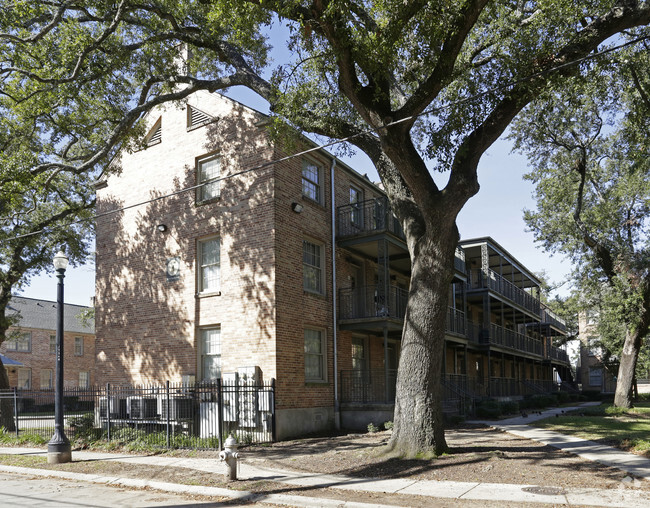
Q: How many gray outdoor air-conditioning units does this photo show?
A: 3